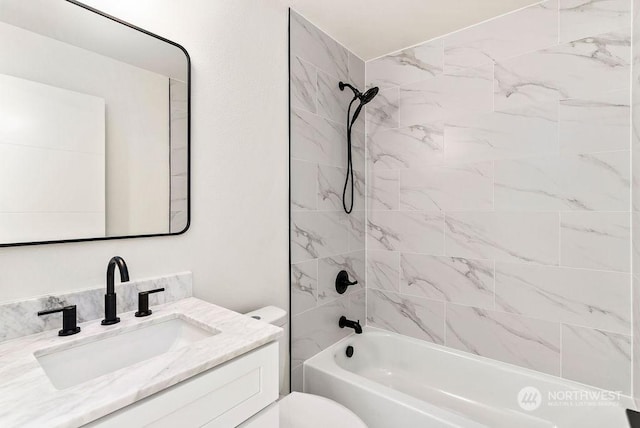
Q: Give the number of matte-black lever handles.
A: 3